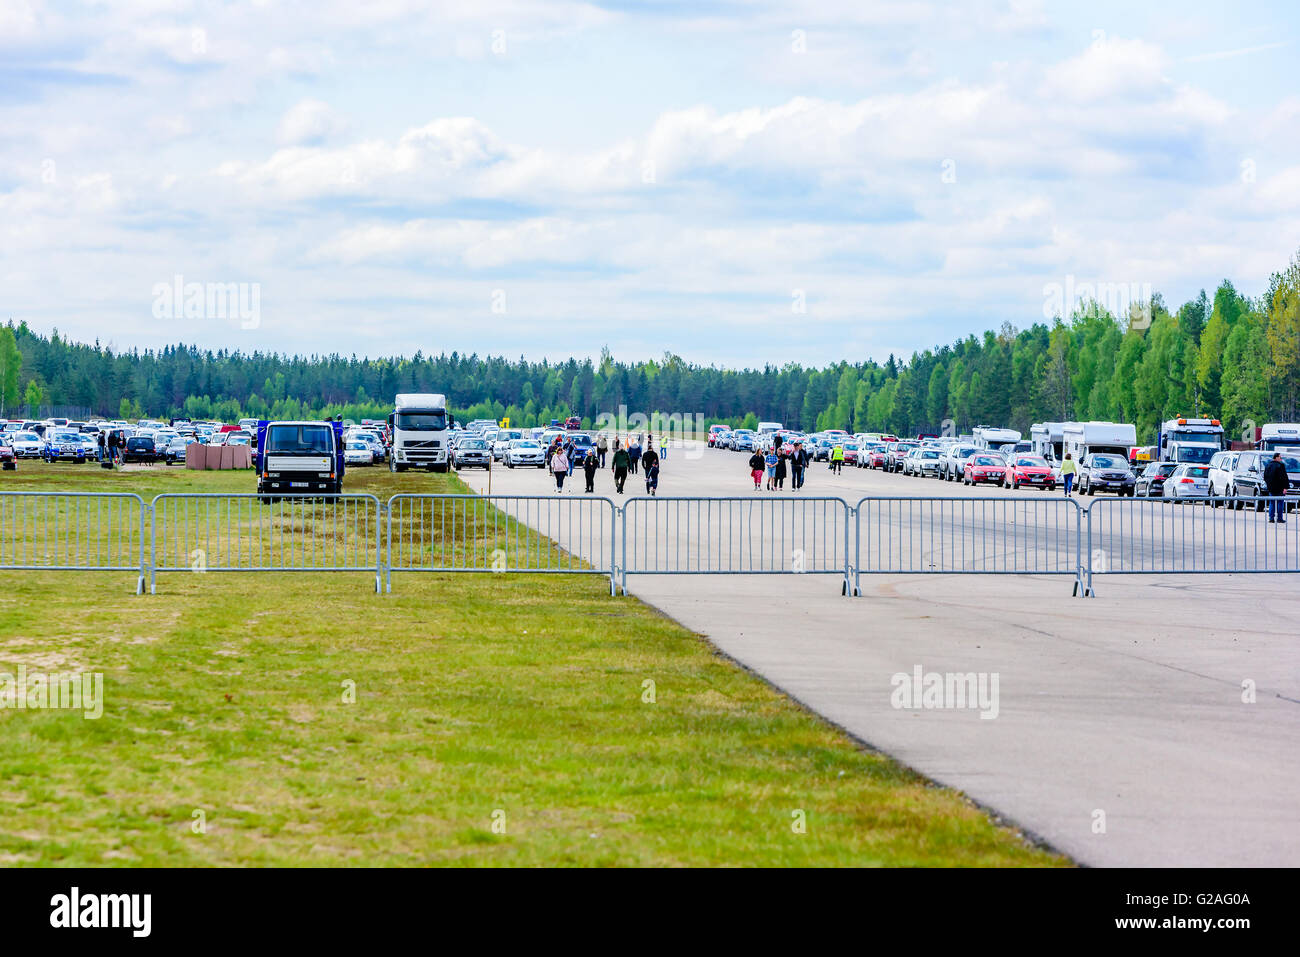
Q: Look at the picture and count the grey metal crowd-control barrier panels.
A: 6